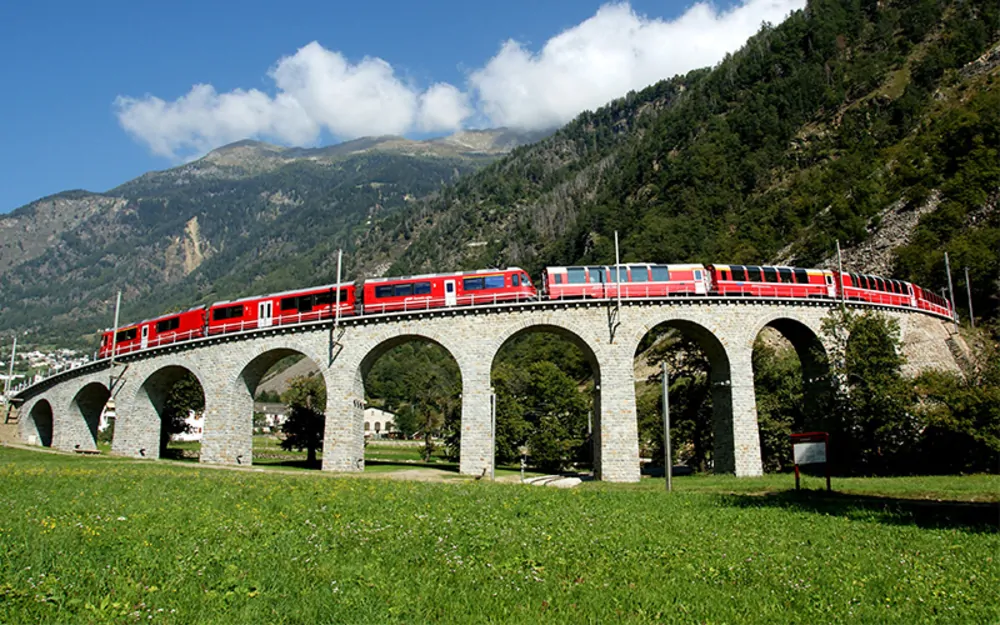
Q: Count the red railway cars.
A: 7